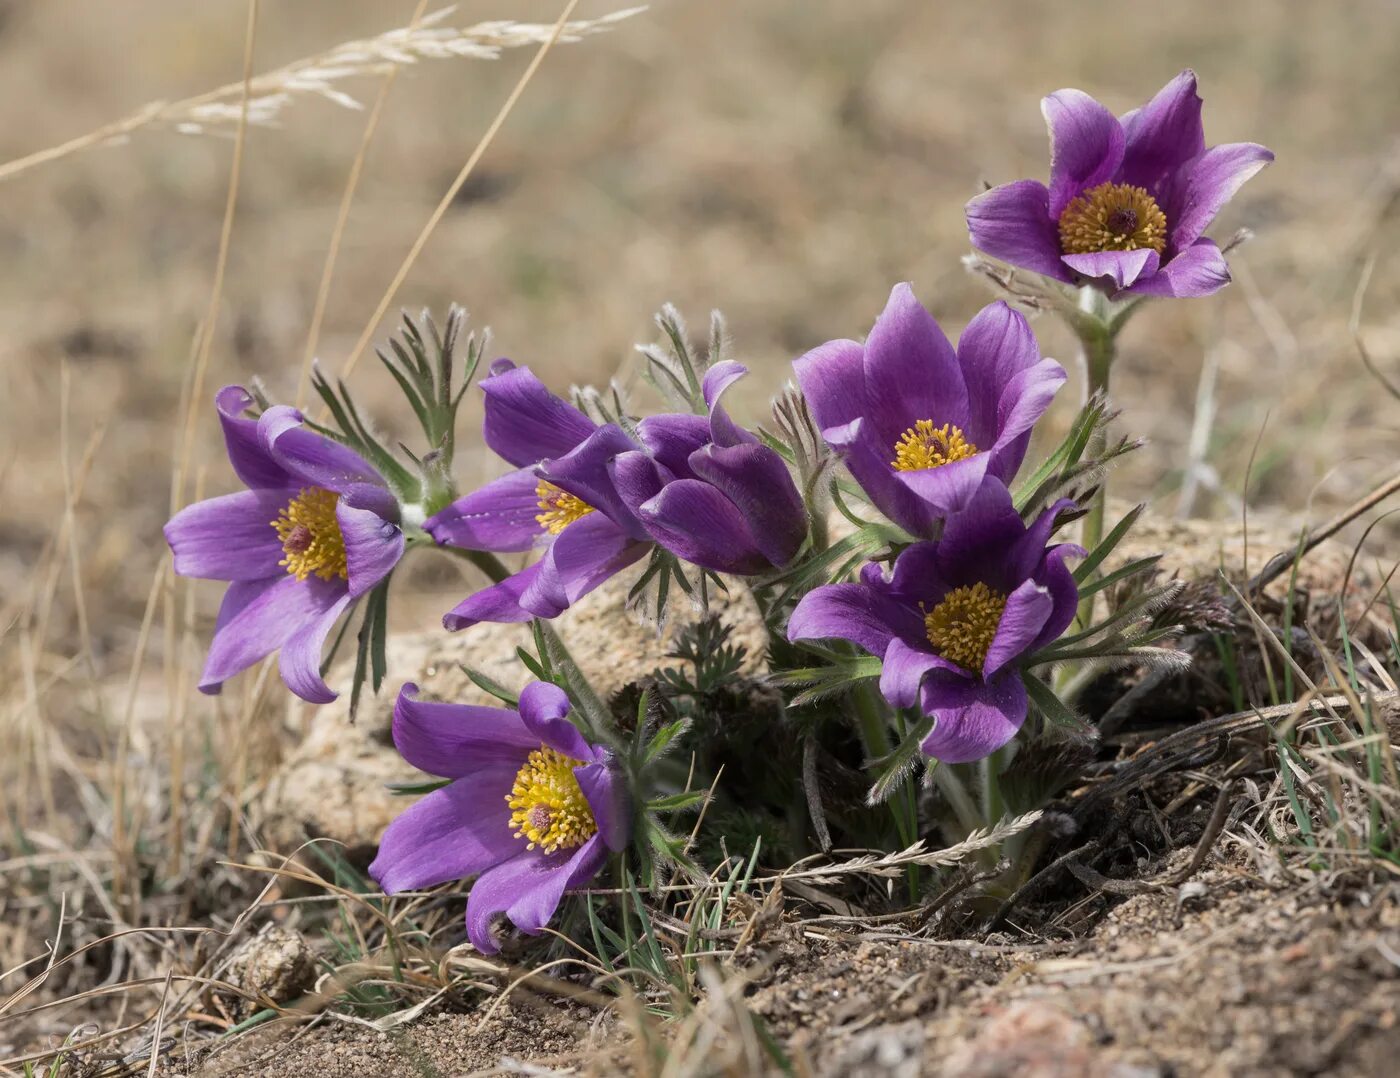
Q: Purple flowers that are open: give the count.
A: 6